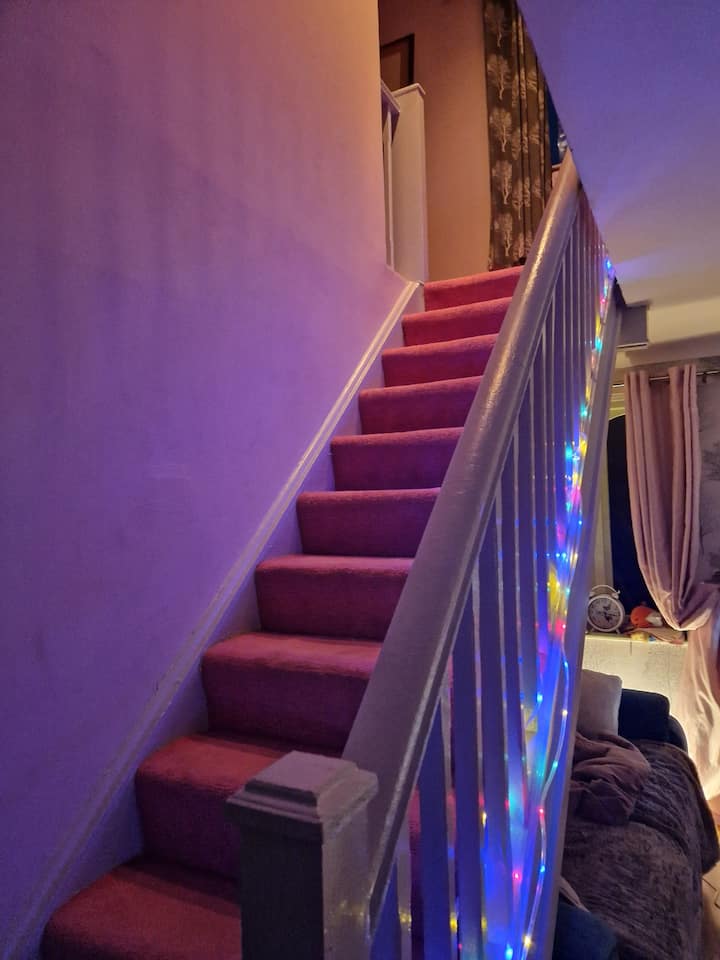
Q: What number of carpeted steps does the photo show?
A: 10